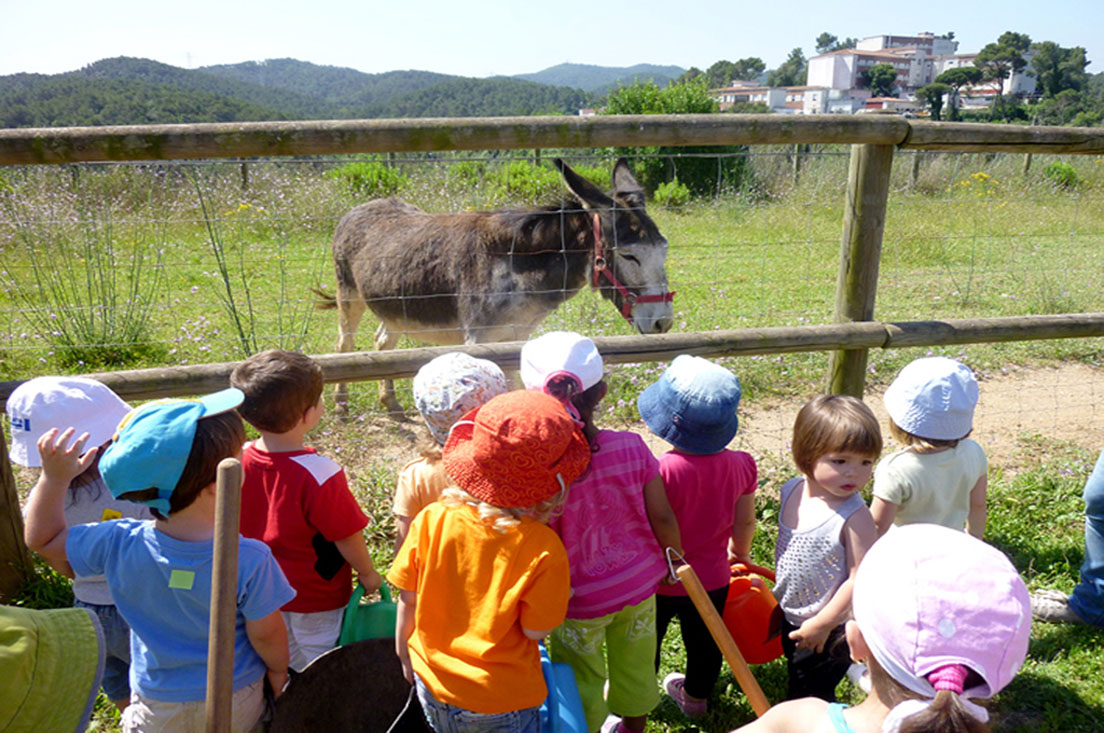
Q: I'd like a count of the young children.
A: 11